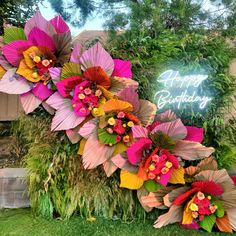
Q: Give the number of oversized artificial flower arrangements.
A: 5